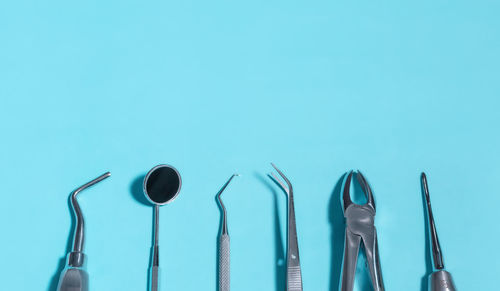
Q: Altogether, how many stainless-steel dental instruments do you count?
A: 6